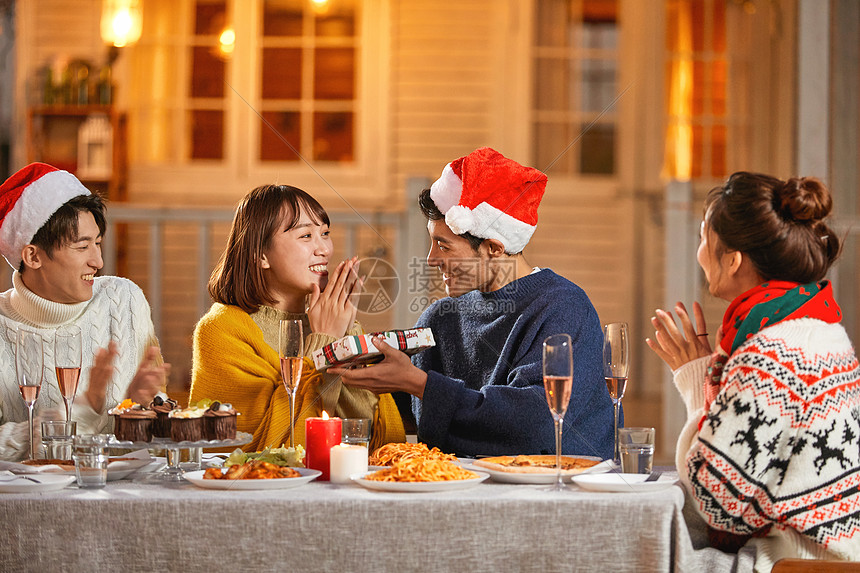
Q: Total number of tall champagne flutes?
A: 5